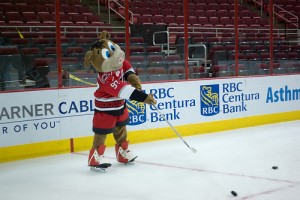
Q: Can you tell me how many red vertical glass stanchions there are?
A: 5